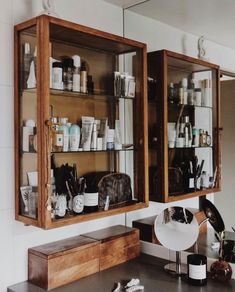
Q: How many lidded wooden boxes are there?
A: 2